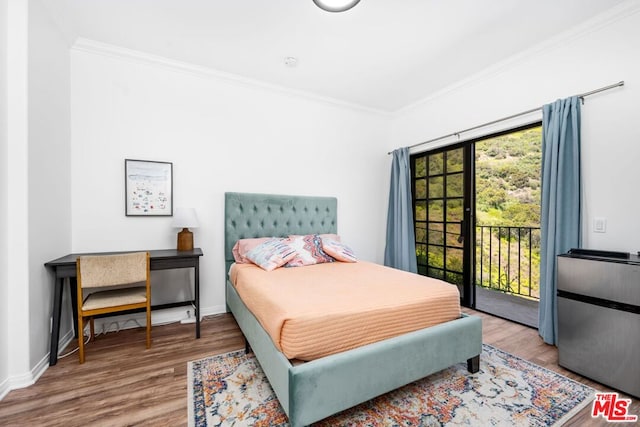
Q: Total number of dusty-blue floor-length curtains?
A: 2